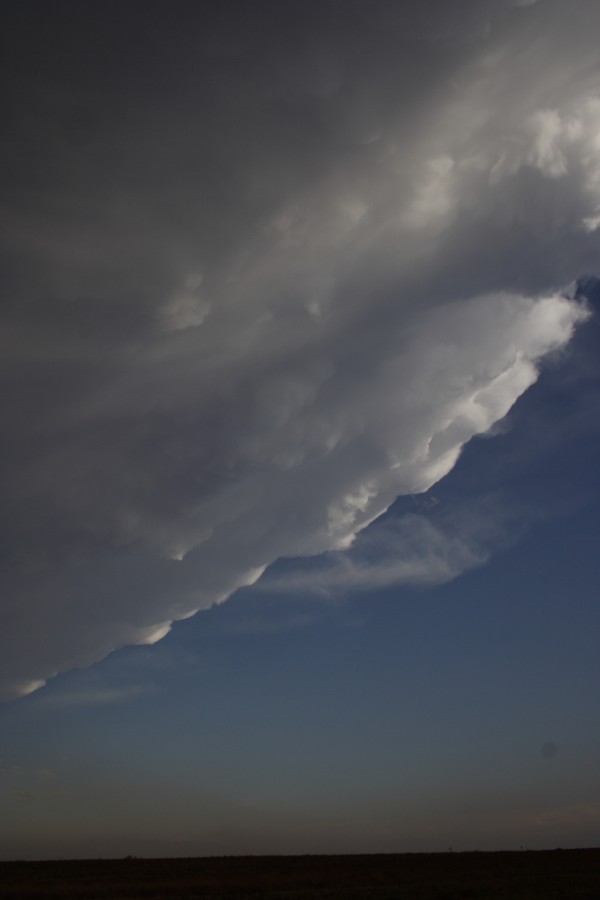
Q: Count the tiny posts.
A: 2